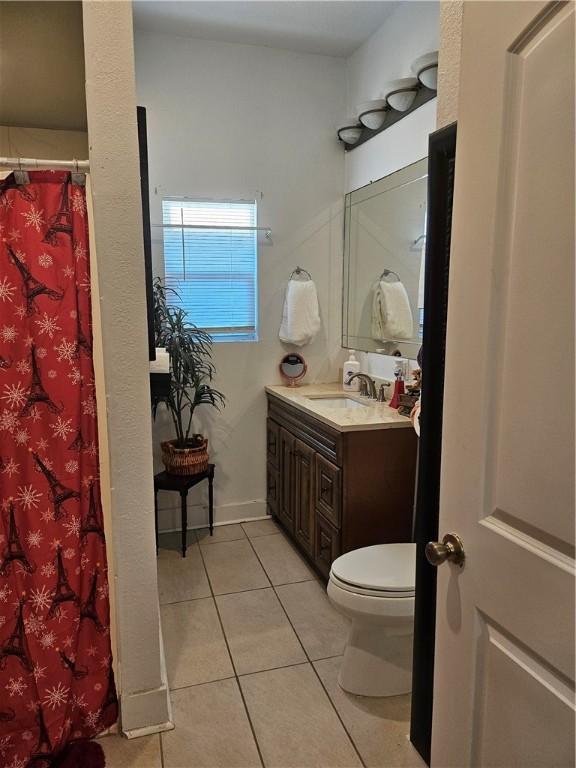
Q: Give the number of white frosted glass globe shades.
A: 4